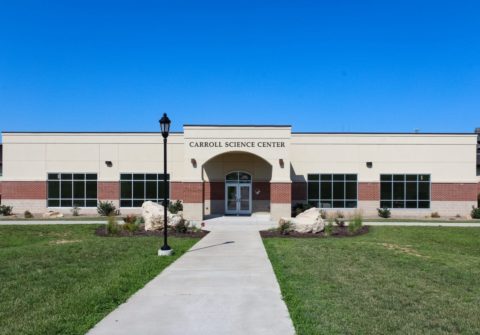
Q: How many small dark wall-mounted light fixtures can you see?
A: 4